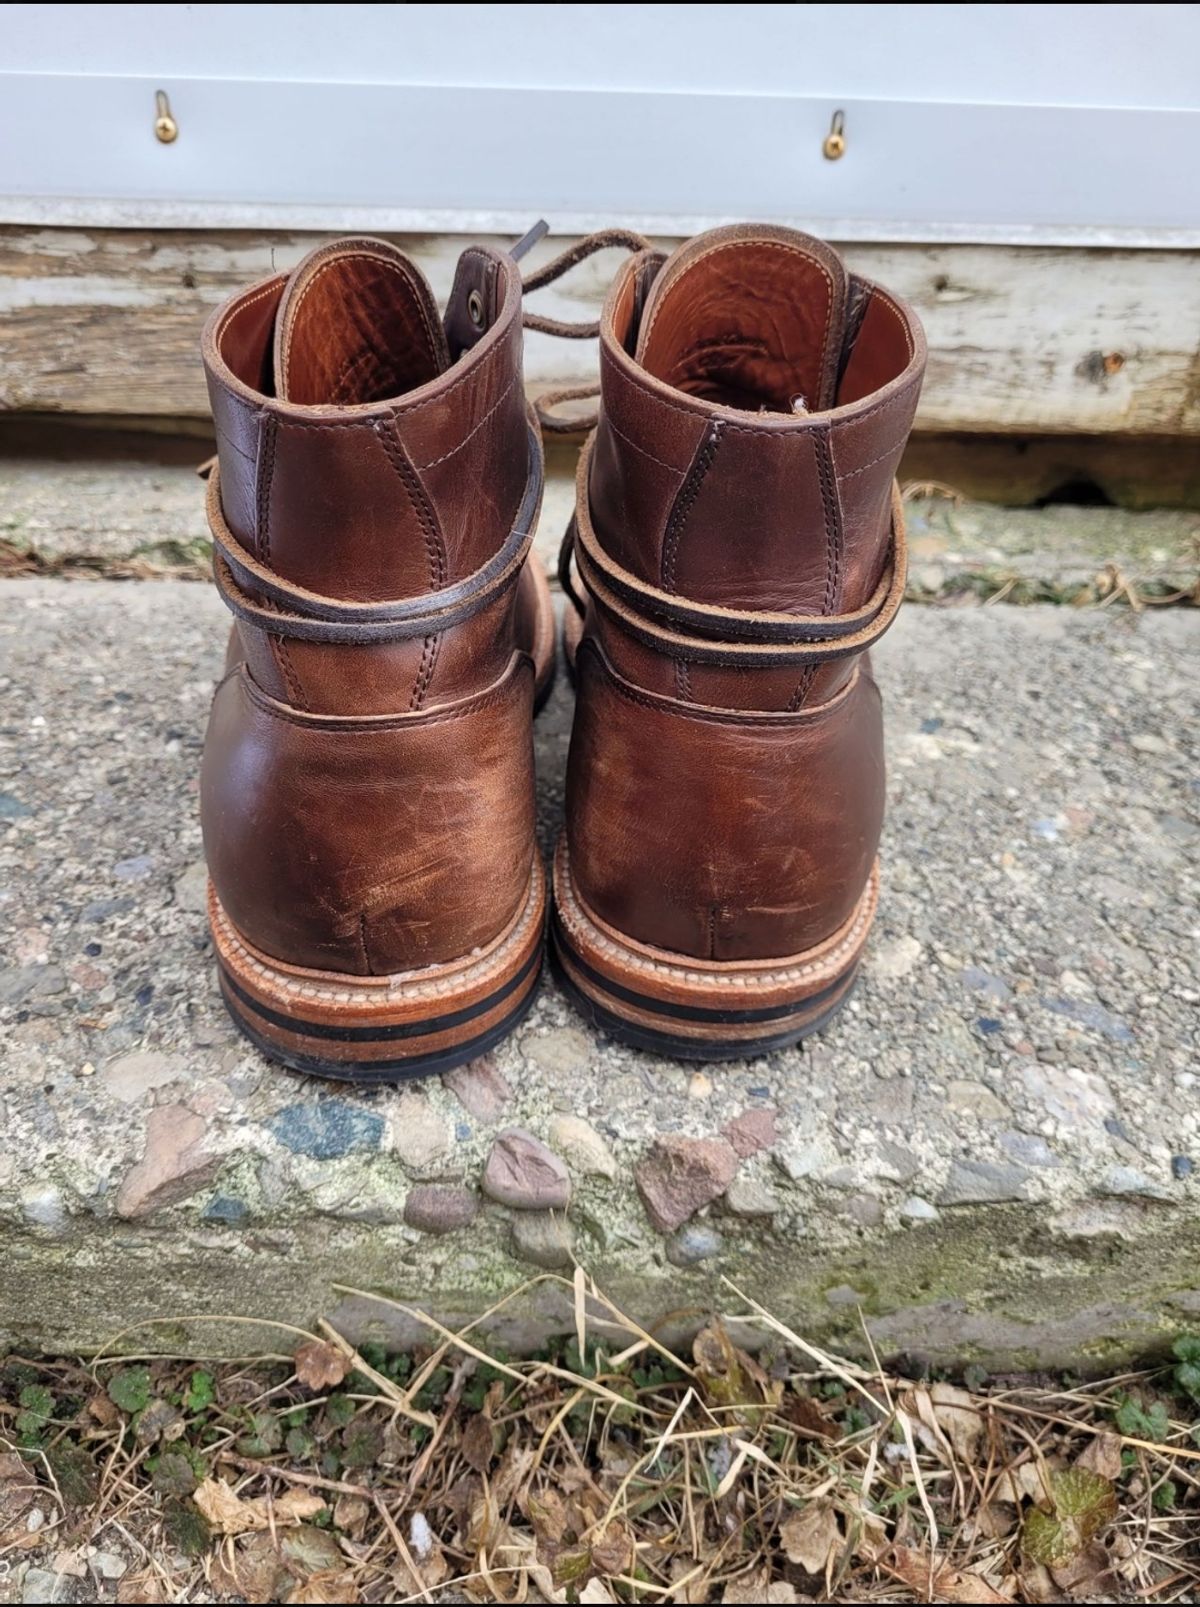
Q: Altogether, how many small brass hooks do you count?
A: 2